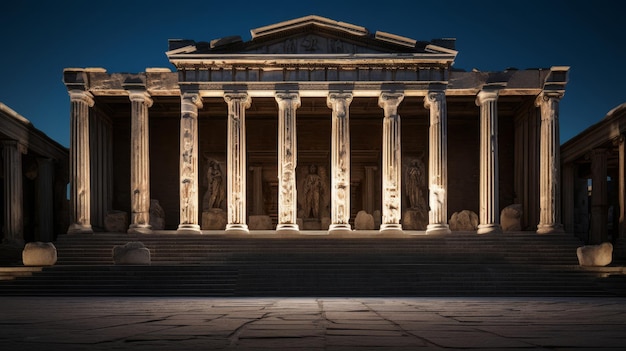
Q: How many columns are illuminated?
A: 10